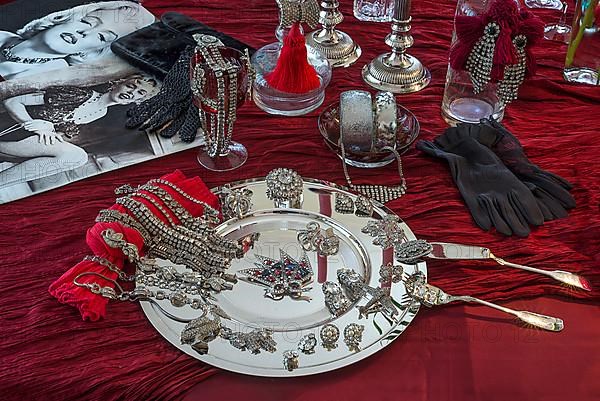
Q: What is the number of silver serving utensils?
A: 2